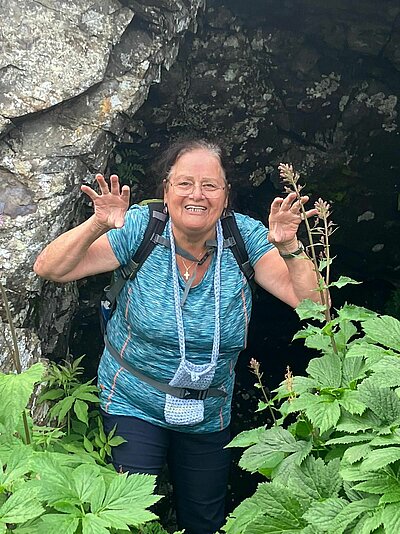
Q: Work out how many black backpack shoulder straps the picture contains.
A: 2